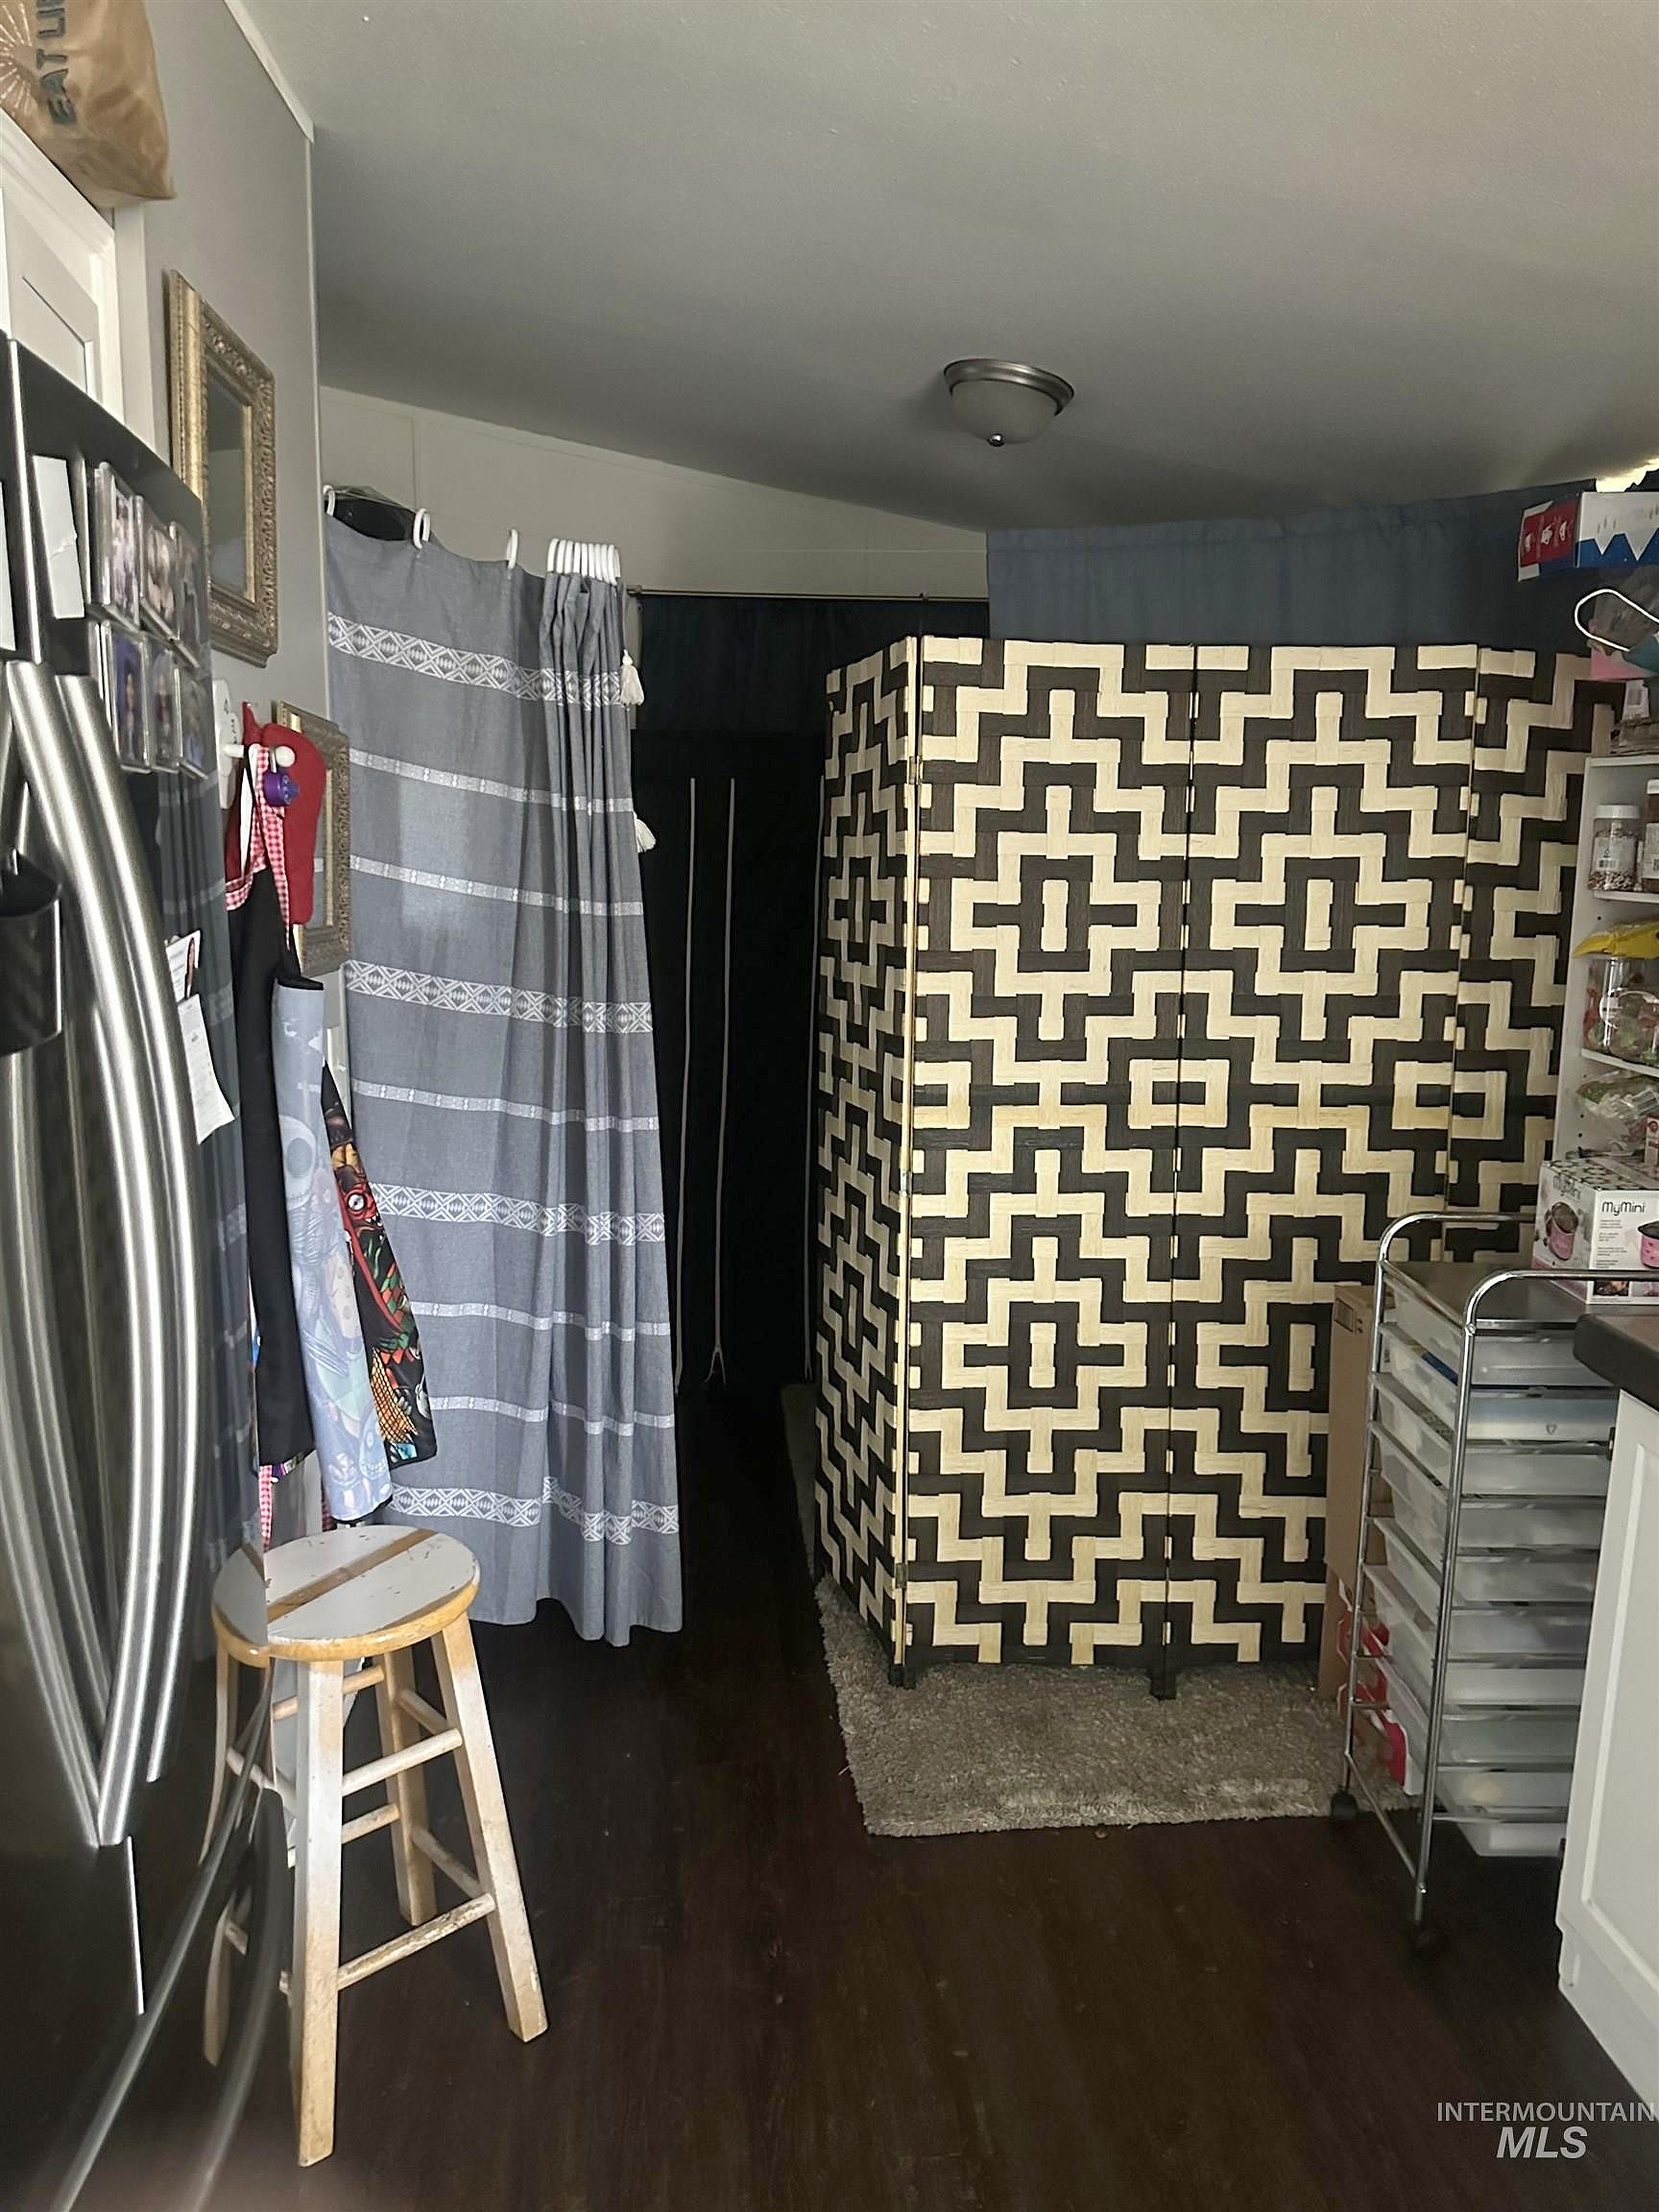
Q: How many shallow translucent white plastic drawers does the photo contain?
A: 10